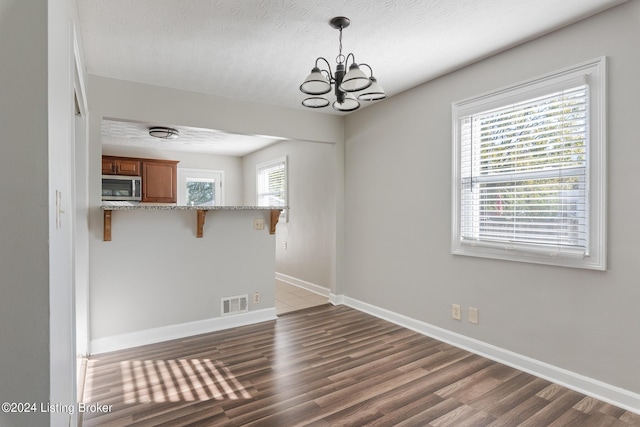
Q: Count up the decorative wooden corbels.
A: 3